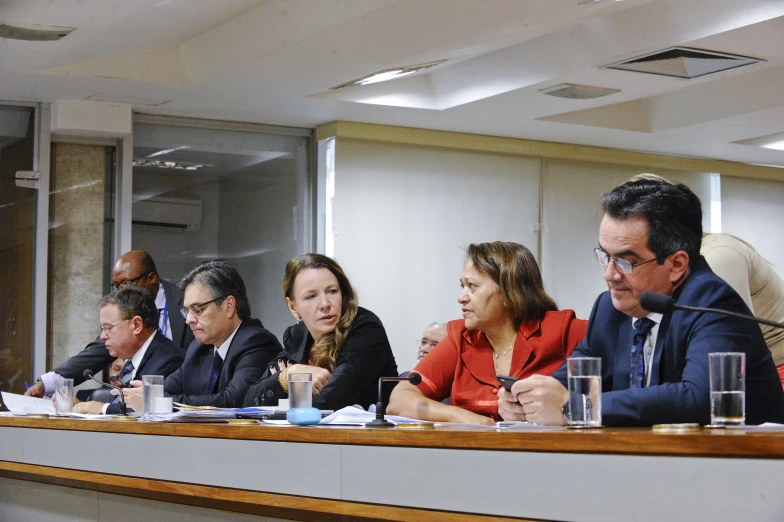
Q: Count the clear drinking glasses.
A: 5